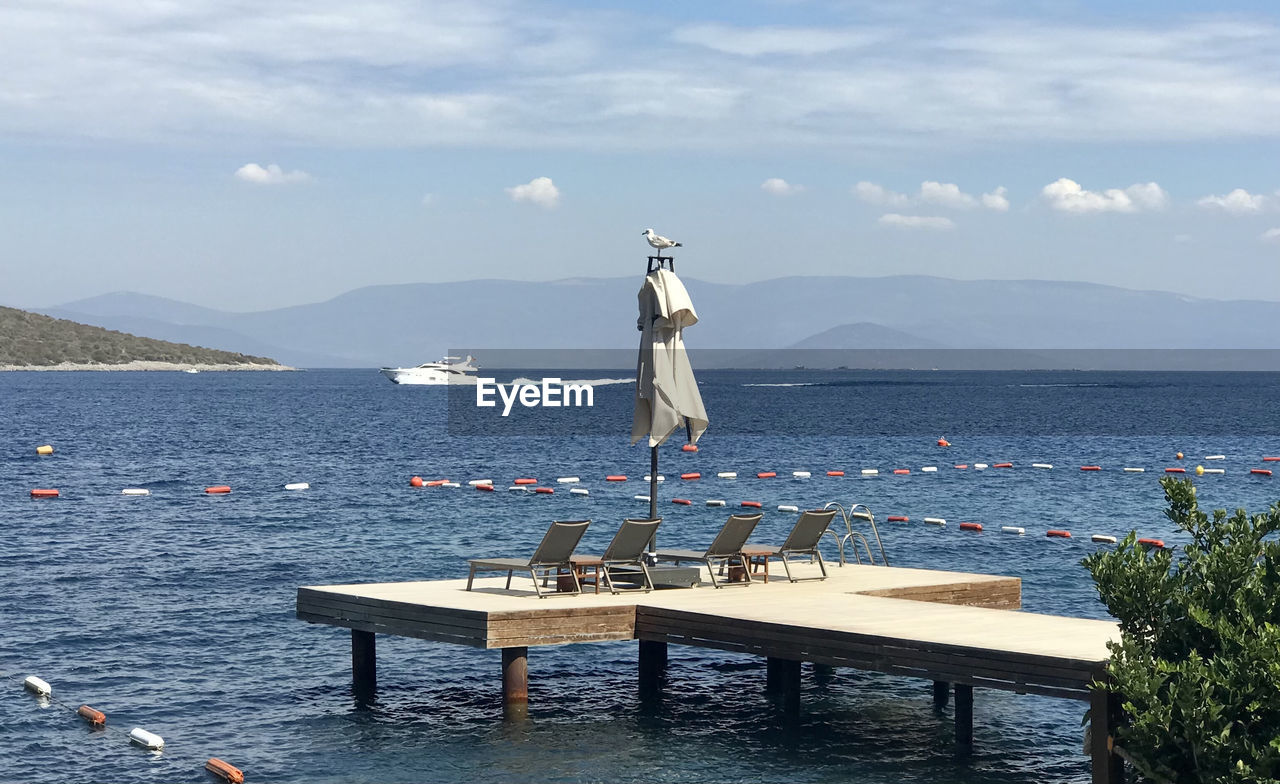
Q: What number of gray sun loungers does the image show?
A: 4